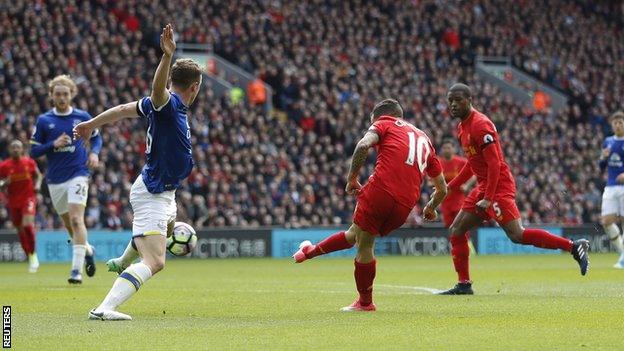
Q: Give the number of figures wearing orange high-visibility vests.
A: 2